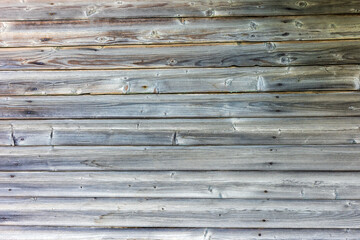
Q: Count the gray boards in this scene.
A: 10